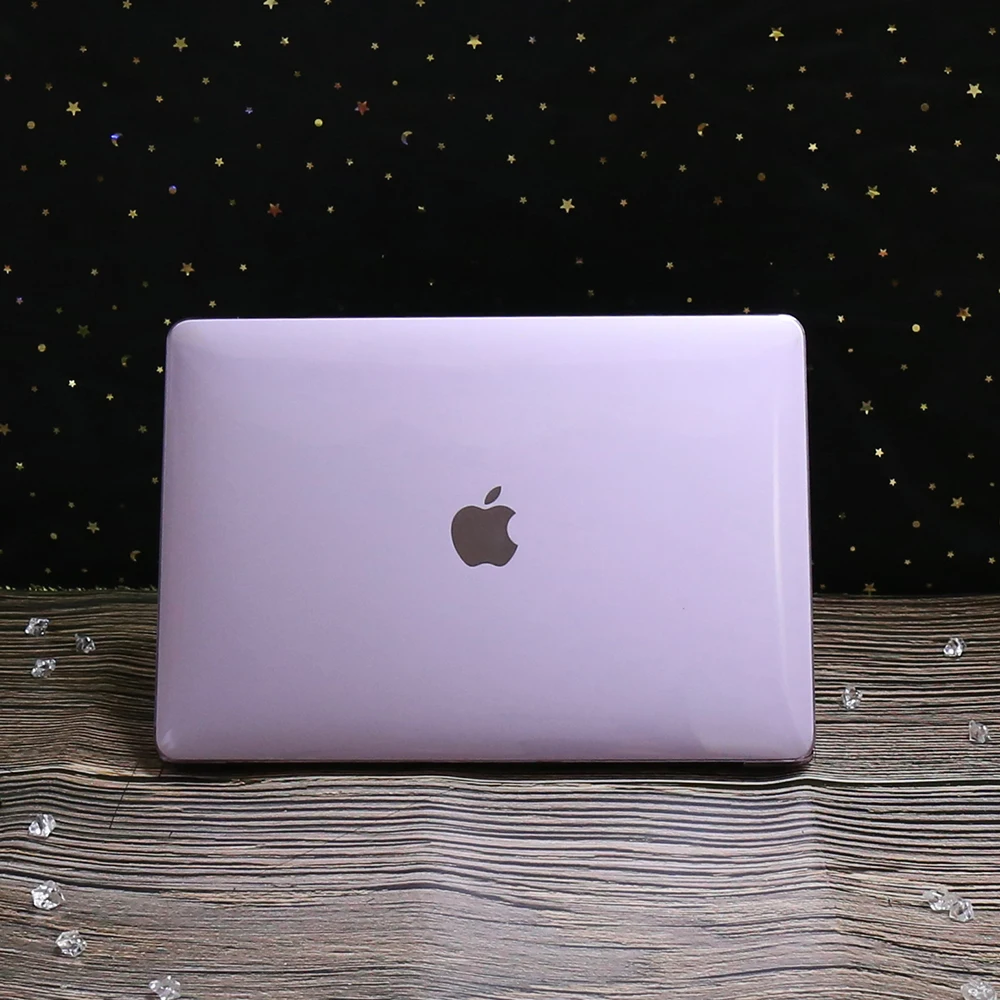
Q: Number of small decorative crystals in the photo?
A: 13